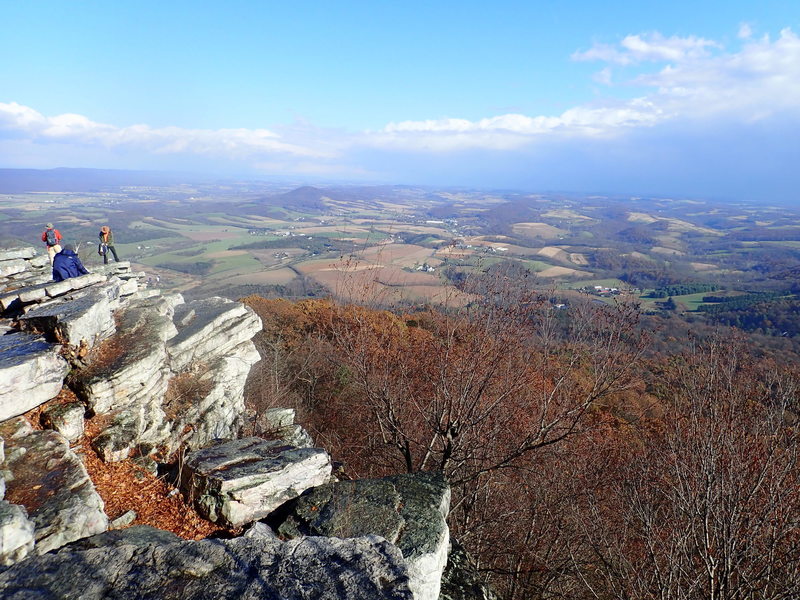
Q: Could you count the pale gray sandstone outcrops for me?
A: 1